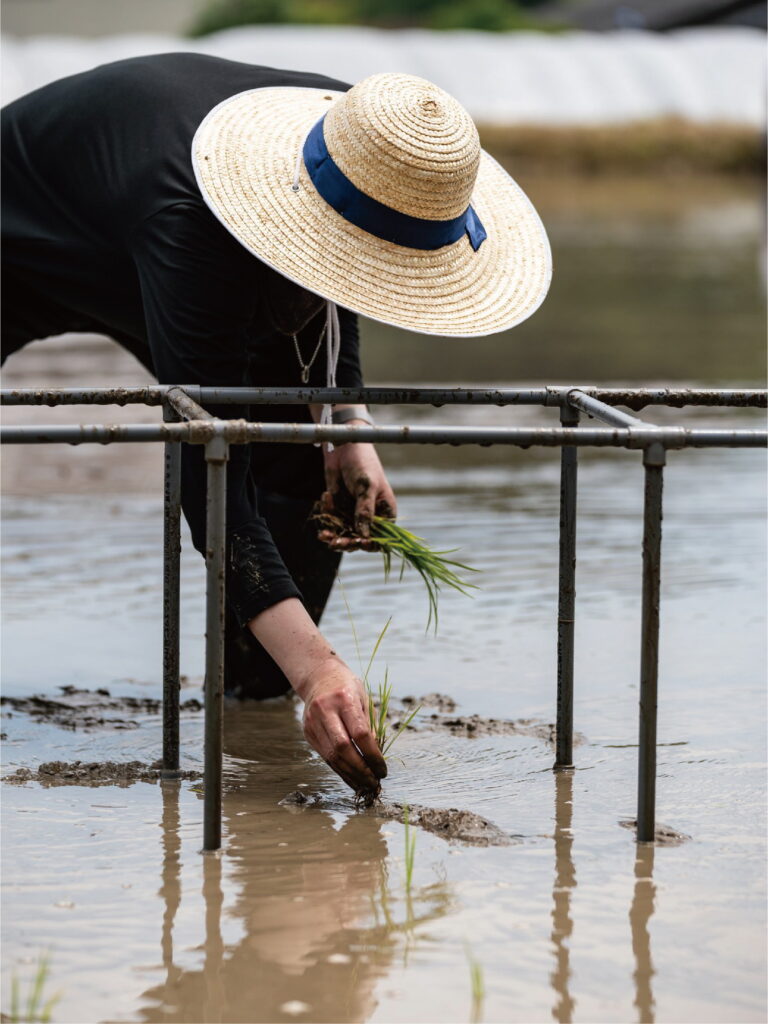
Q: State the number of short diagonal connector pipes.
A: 2